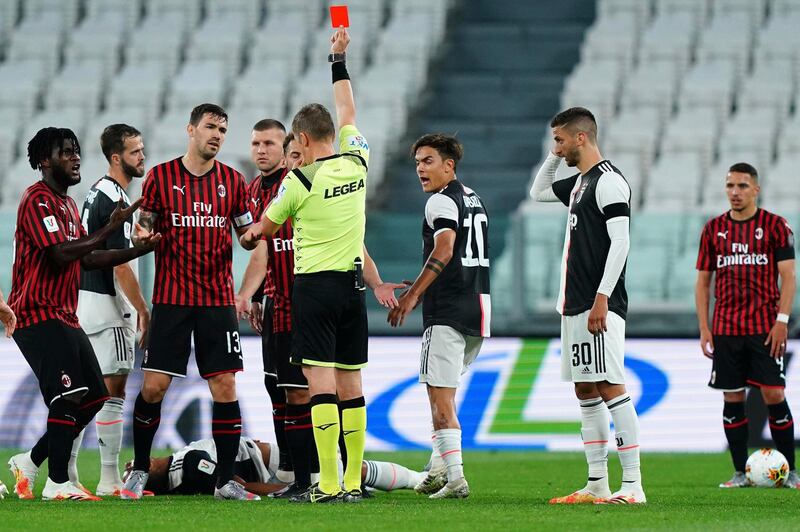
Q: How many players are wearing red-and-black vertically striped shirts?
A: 5